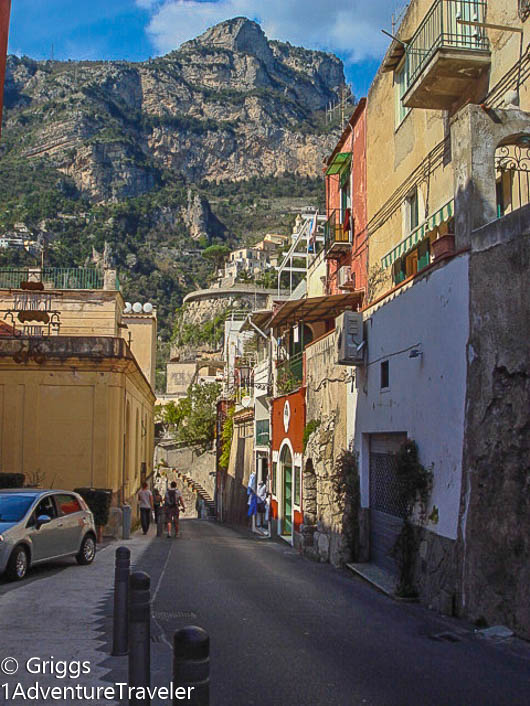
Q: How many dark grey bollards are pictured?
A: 3